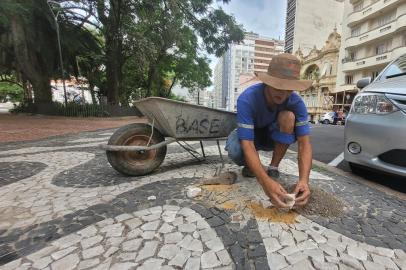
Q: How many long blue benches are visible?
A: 0